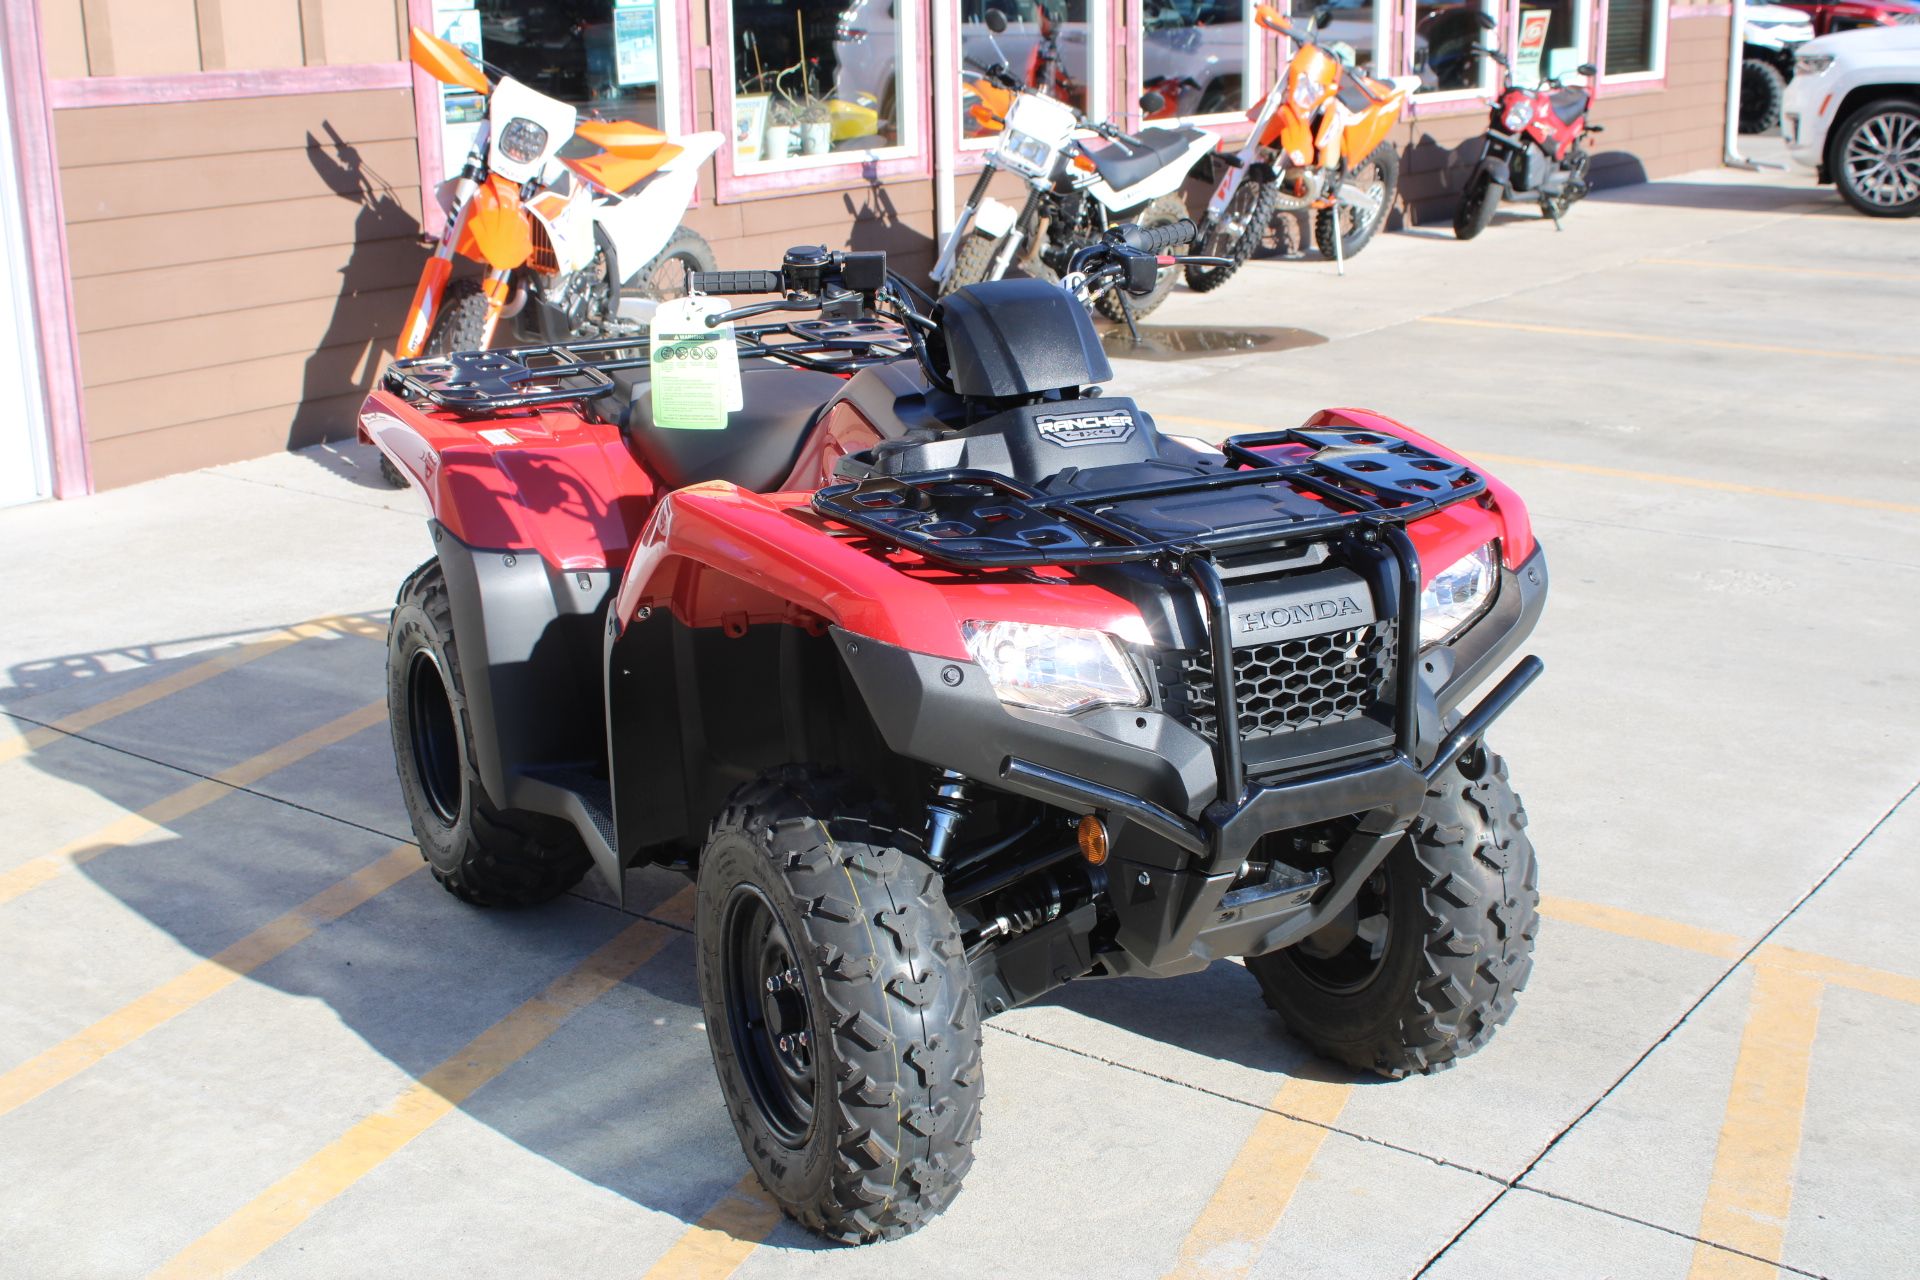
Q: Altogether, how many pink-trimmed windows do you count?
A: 8